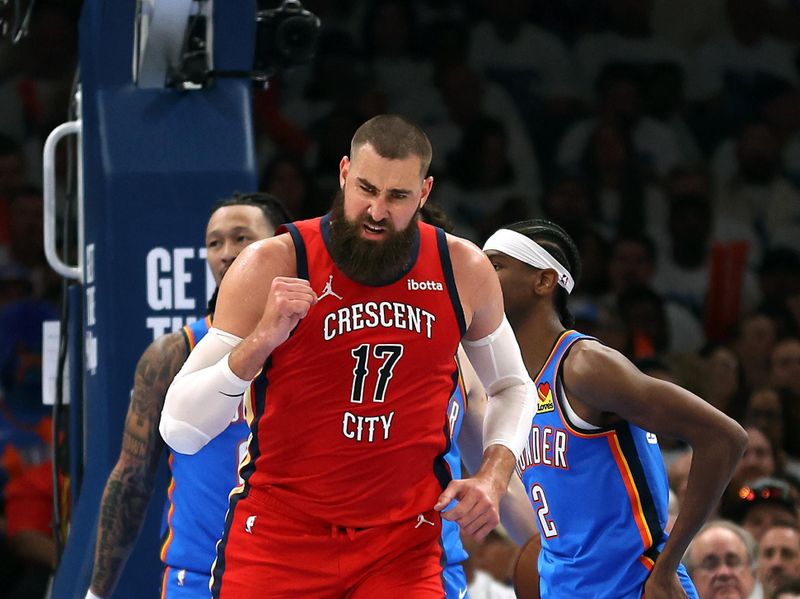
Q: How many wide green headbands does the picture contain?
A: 0